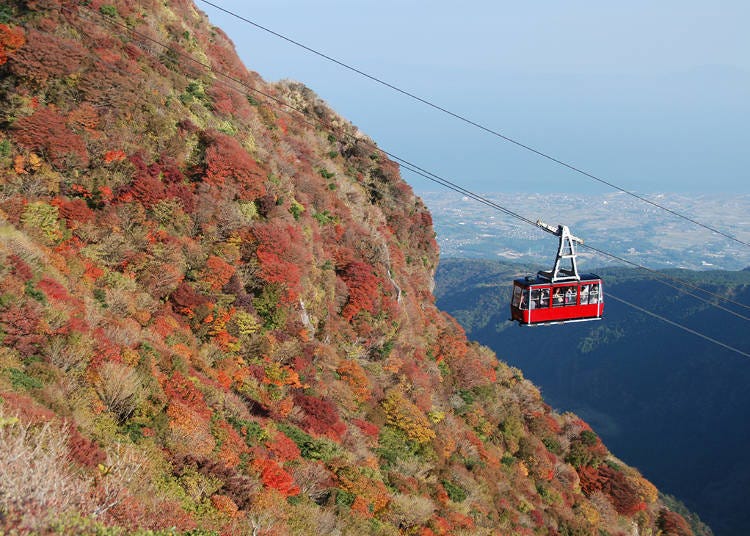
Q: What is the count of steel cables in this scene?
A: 4